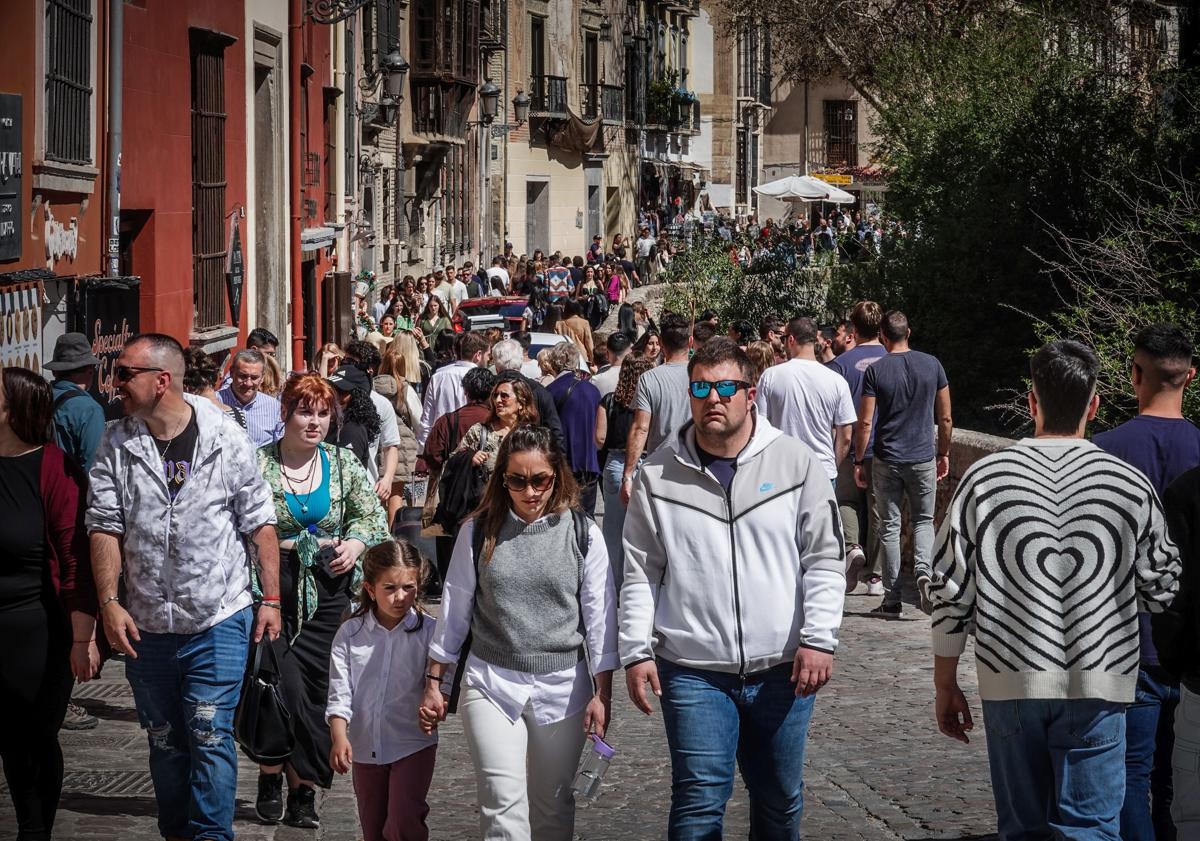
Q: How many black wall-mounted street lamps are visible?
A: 4